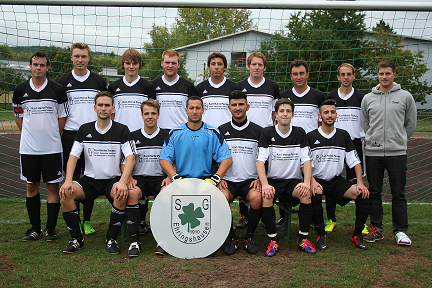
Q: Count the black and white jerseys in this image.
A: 13